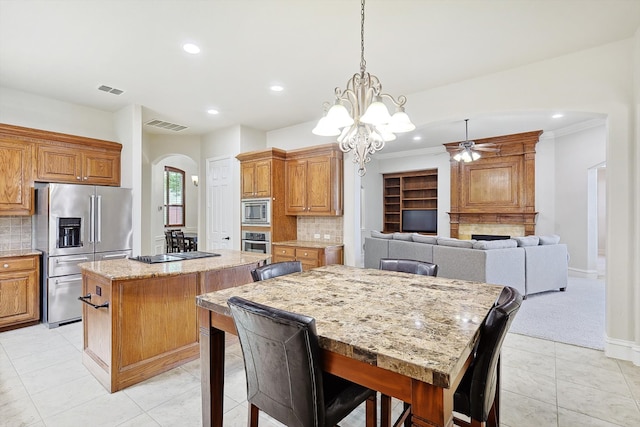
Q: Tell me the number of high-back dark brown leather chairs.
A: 4